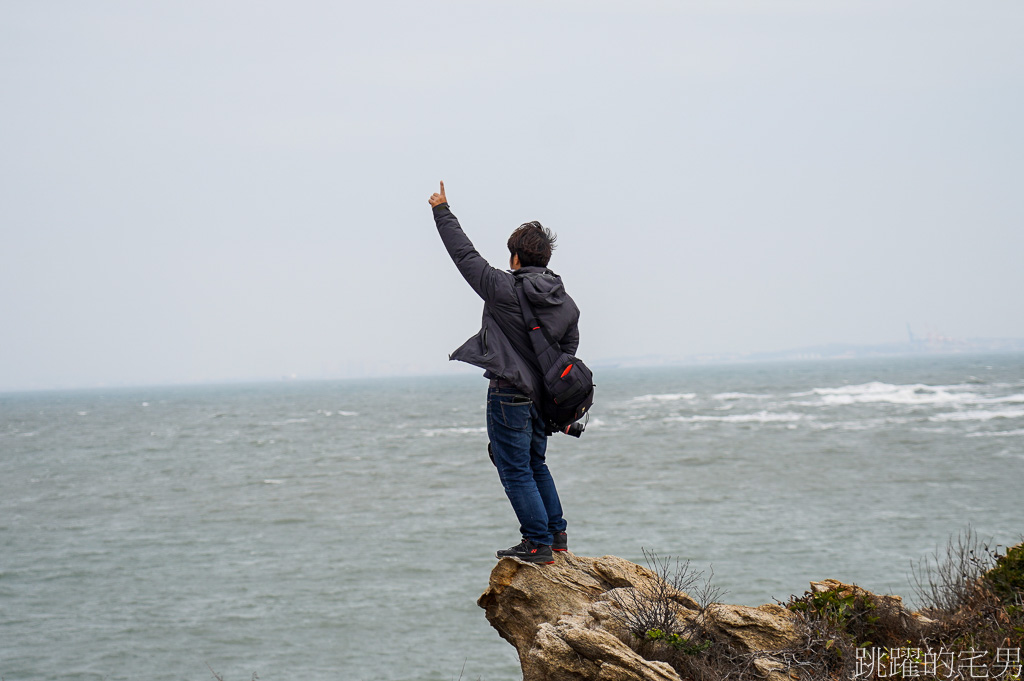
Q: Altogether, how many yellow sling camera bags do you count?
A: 0